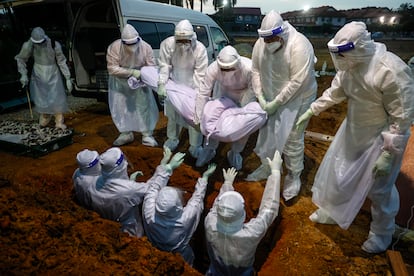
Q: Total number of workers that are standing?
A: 6